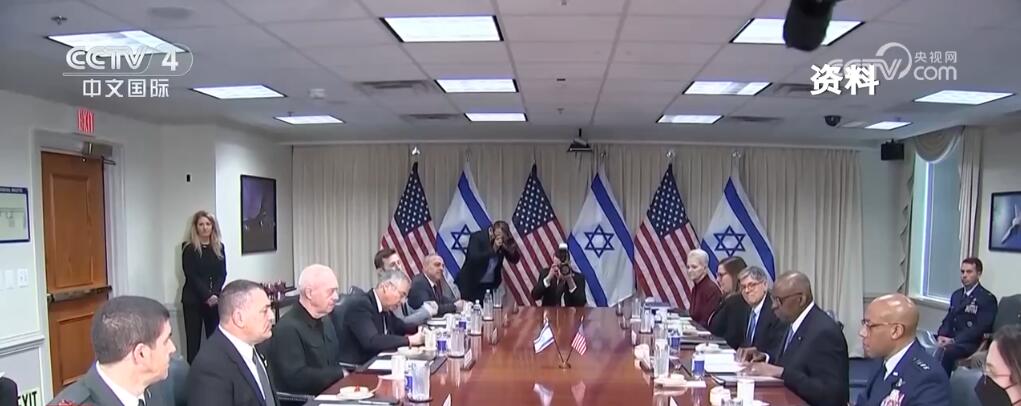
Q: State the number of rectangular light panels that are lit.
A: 11